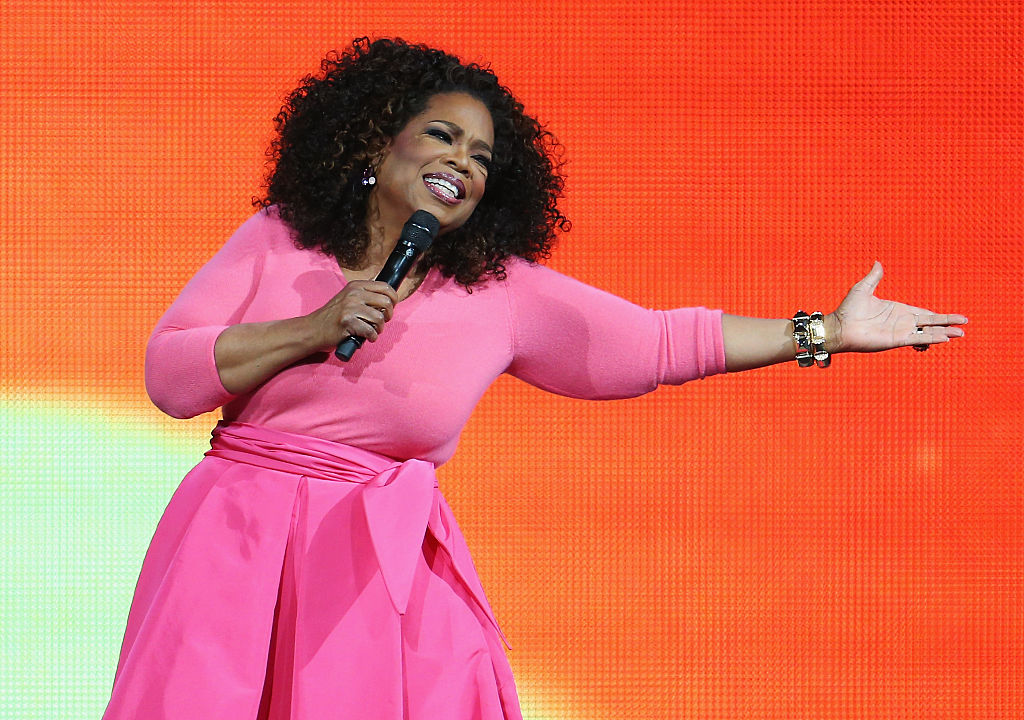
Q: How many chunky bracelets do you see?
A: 2